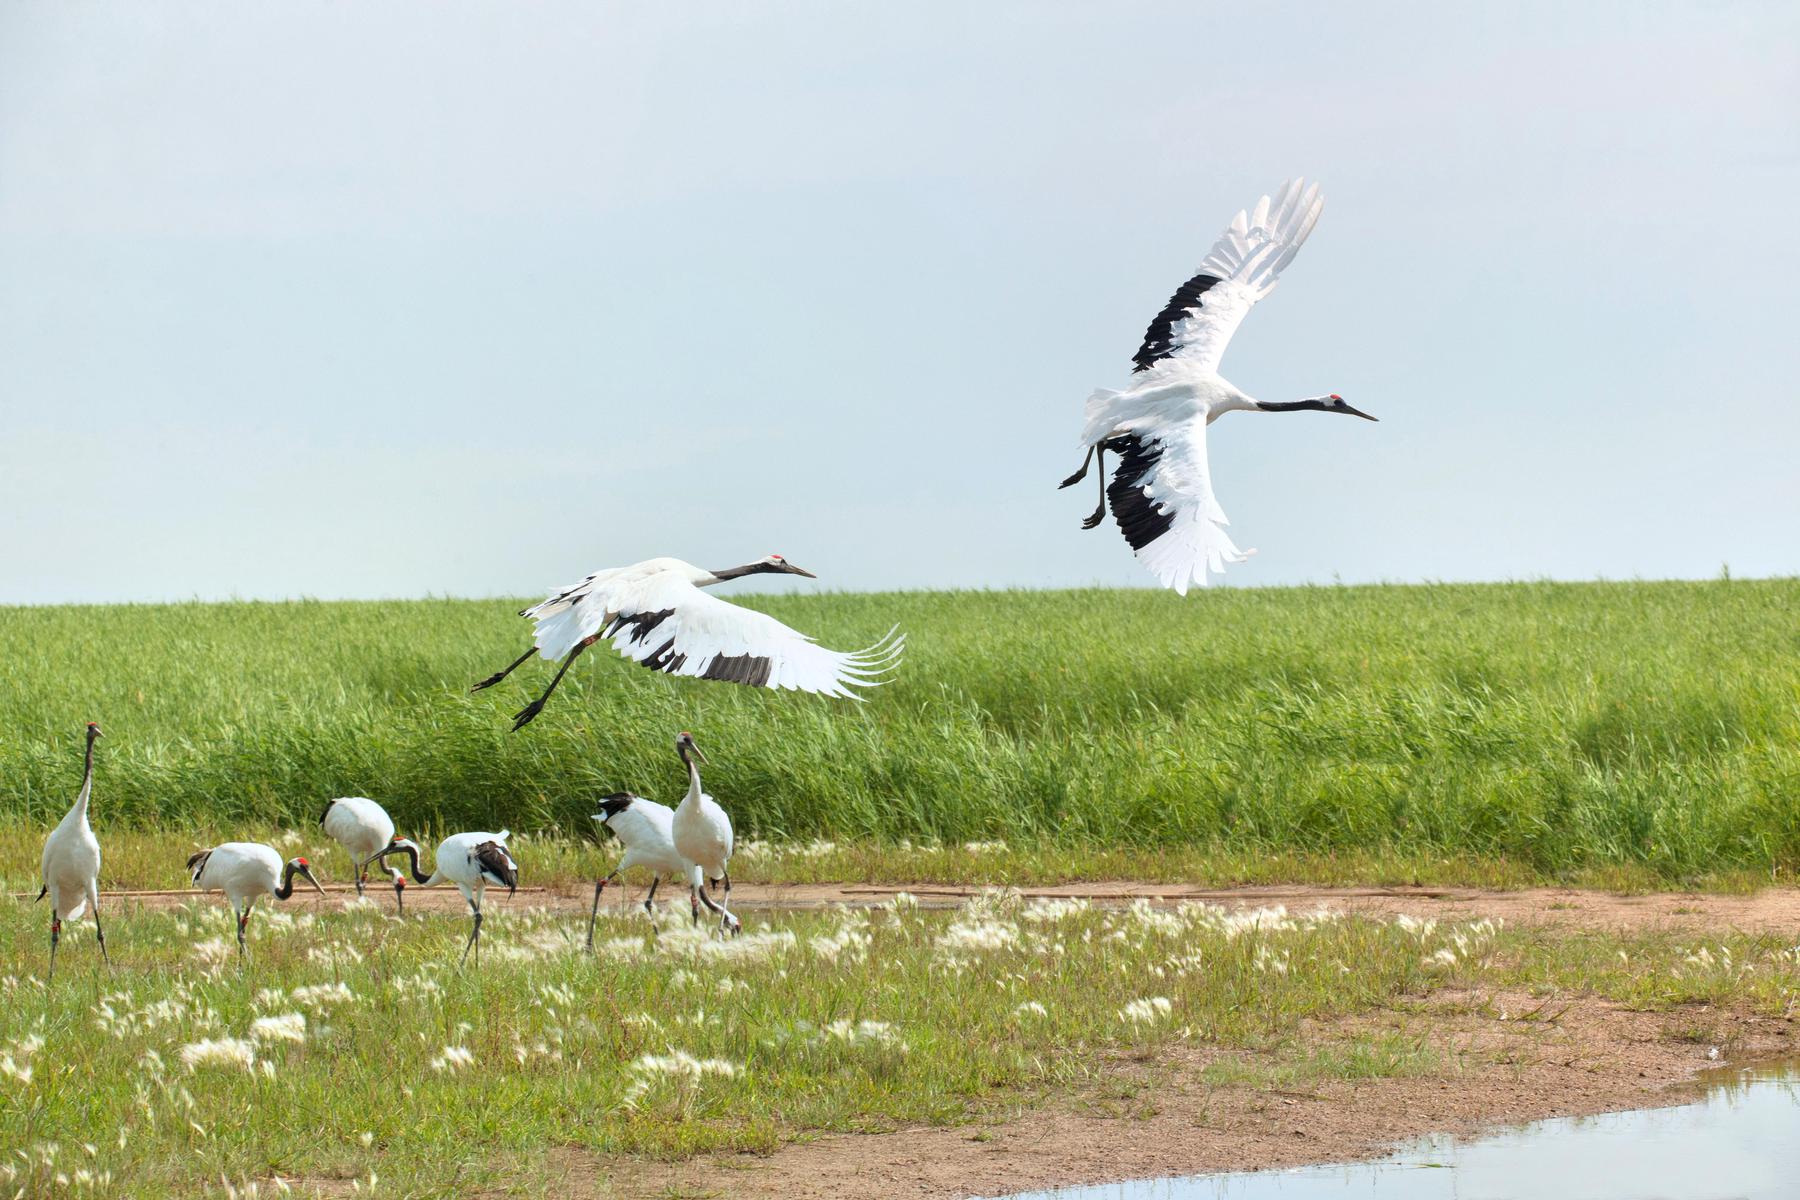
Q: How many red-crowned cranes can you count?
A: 8